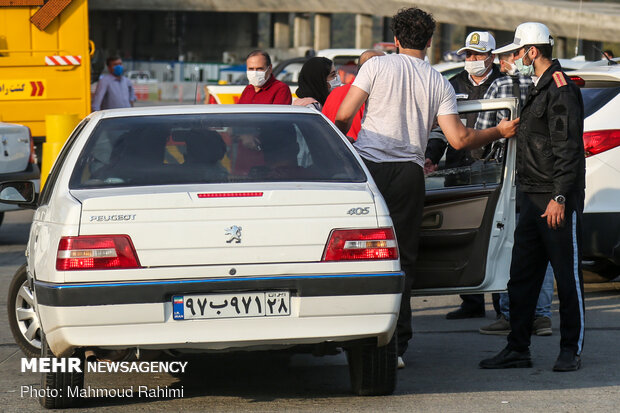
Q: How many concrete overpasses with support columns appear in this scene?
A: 1